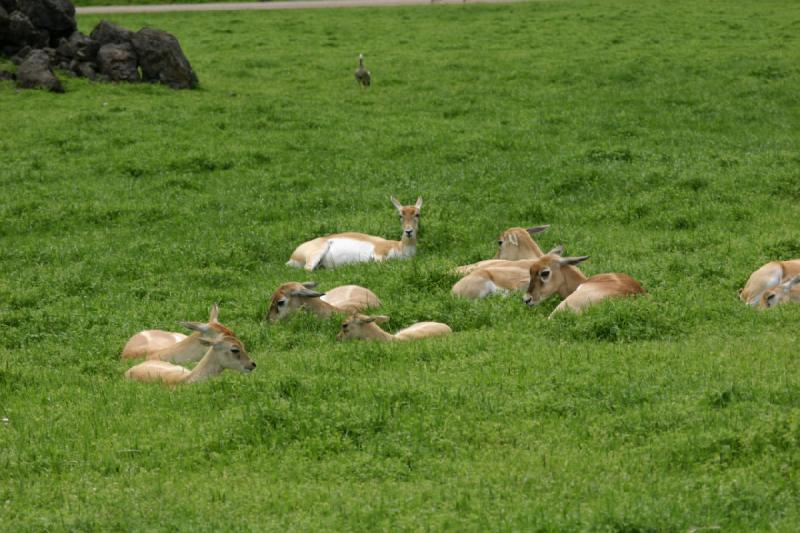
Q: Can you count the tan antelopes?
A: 8